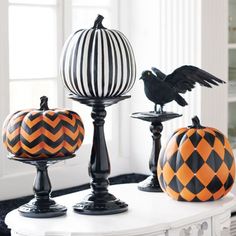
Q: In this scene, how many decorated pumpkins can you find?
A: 3